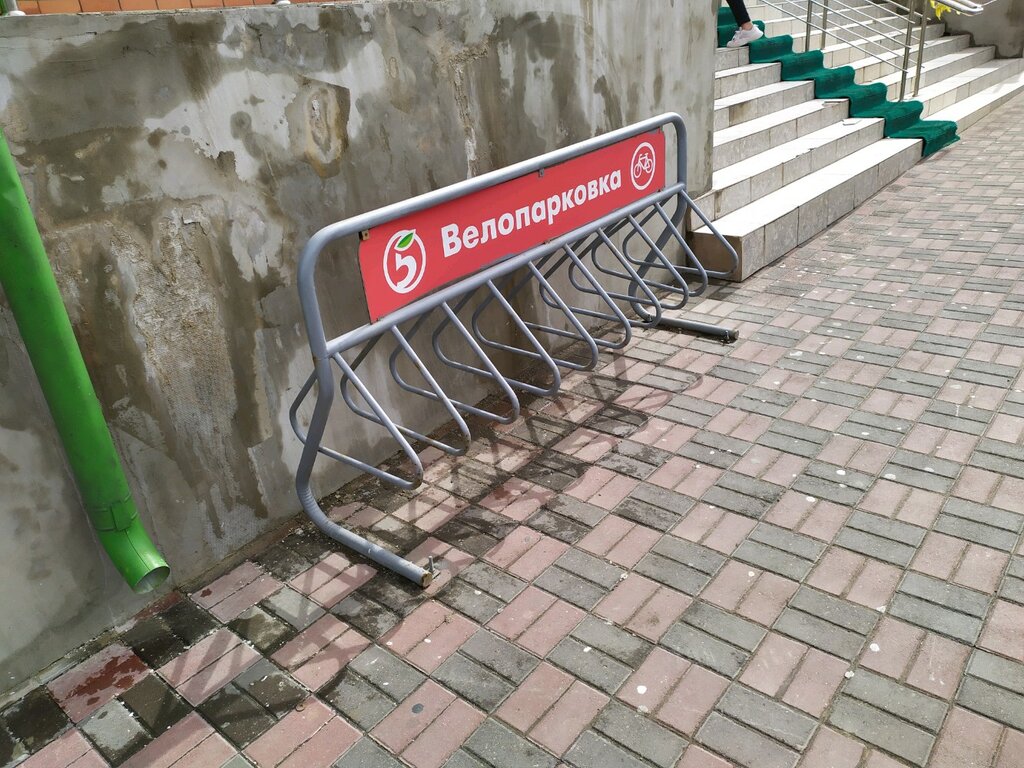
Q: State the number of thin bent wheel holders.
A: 10